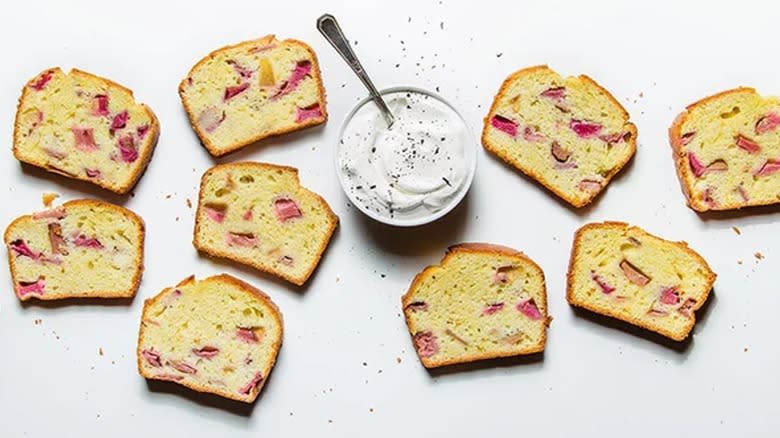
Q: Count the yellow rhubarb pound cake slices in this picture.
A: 9